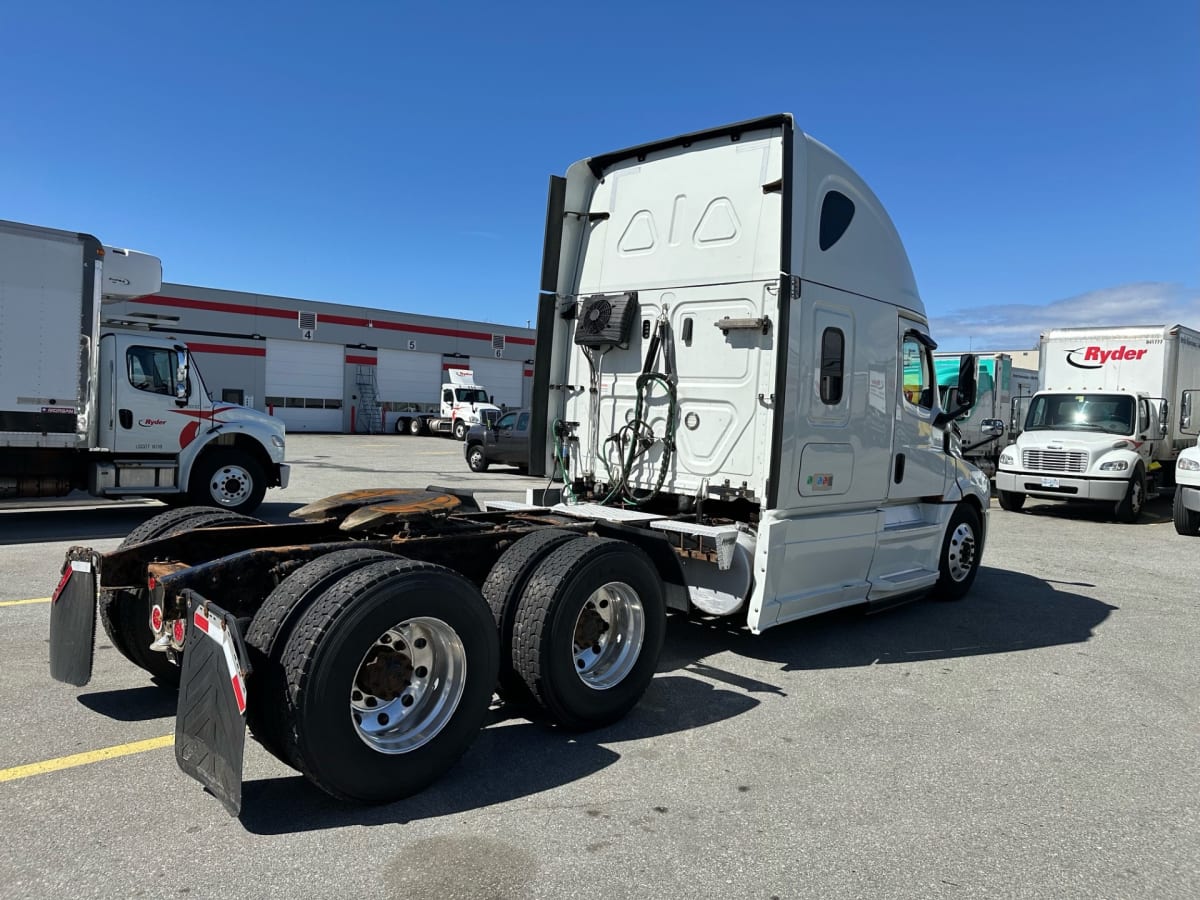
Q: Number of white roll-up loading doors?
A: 3